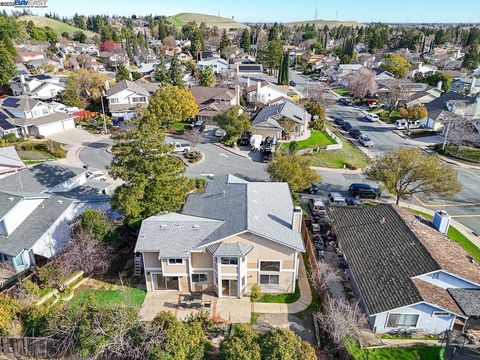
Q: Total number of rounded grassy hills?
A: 3